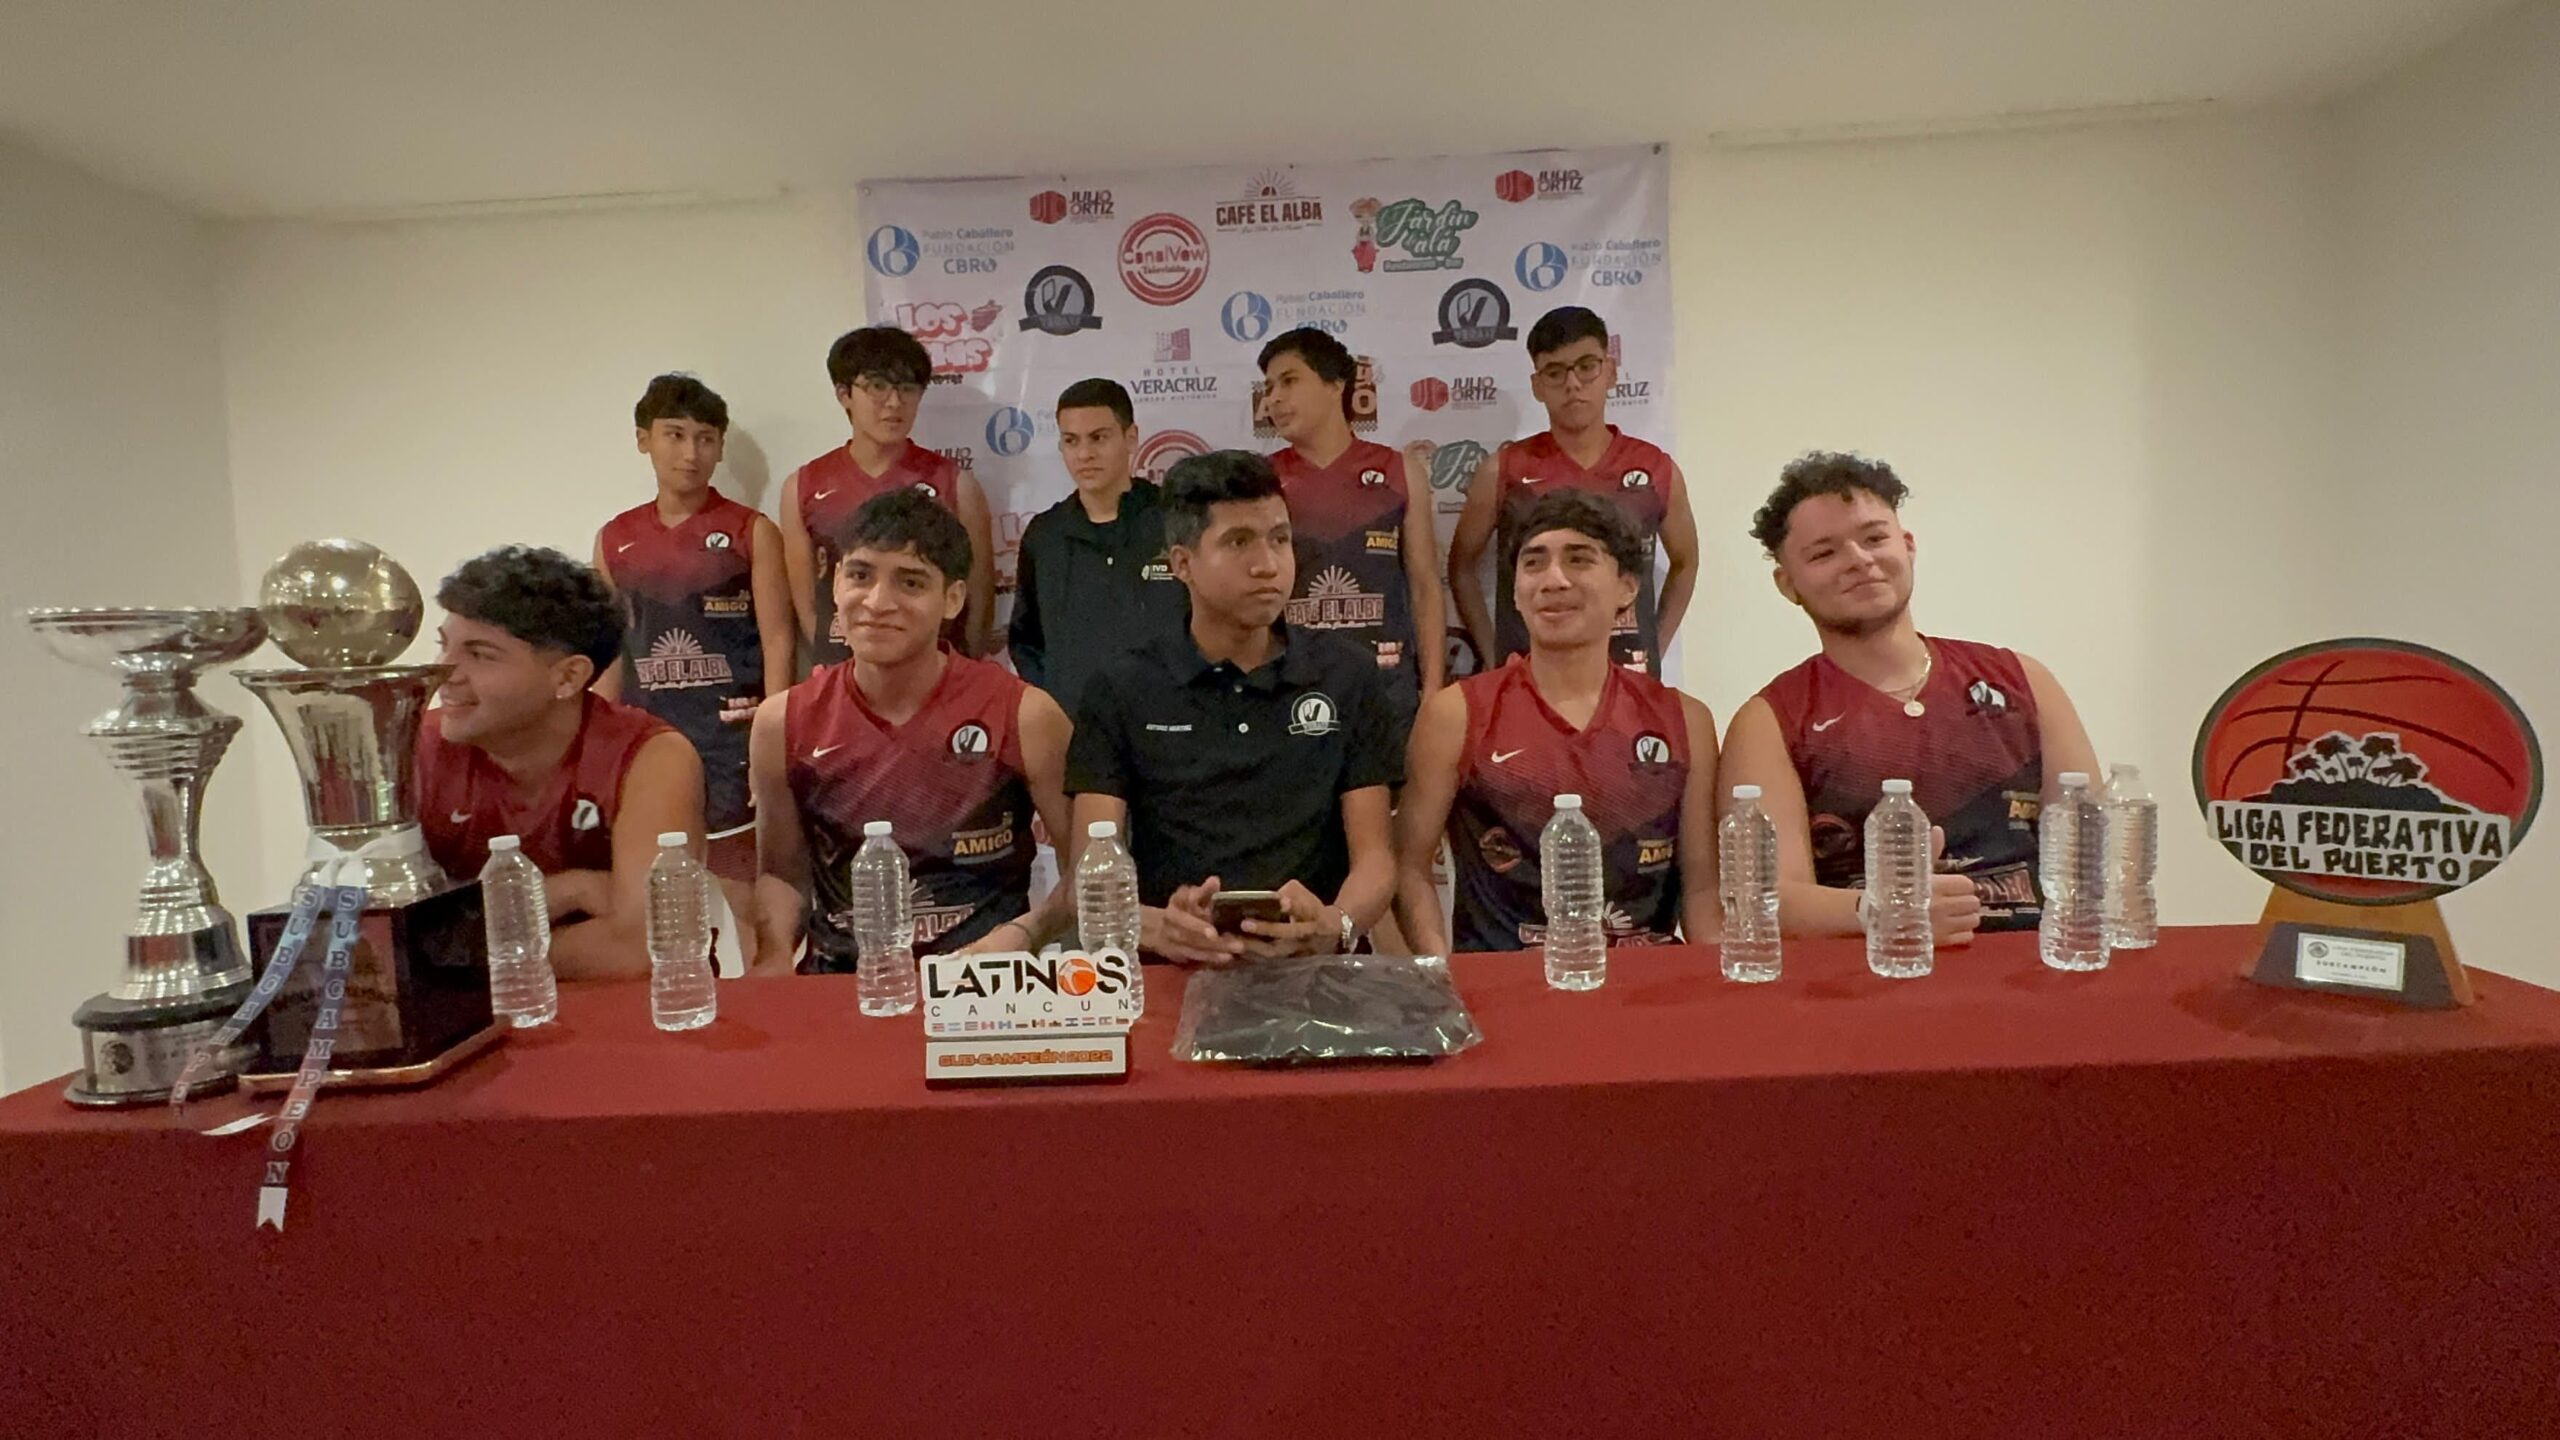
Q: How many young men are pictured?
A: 10